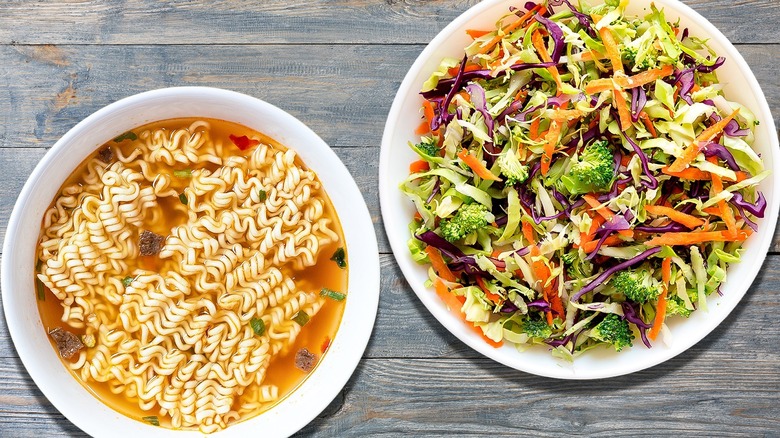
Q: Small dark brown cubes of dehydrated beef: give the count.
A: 4